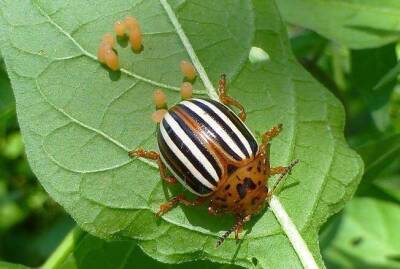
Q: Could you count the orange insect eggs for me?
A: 10